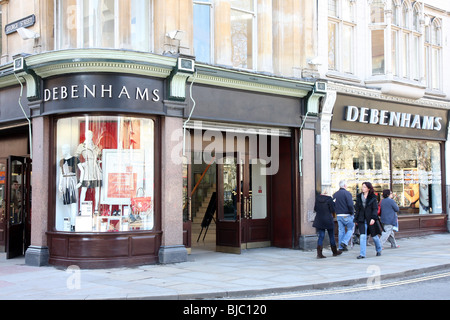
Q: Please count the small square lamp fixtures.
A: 3